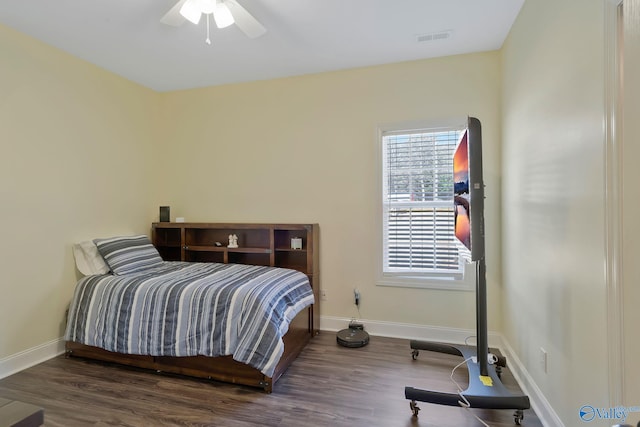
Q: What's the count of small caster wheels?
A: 4